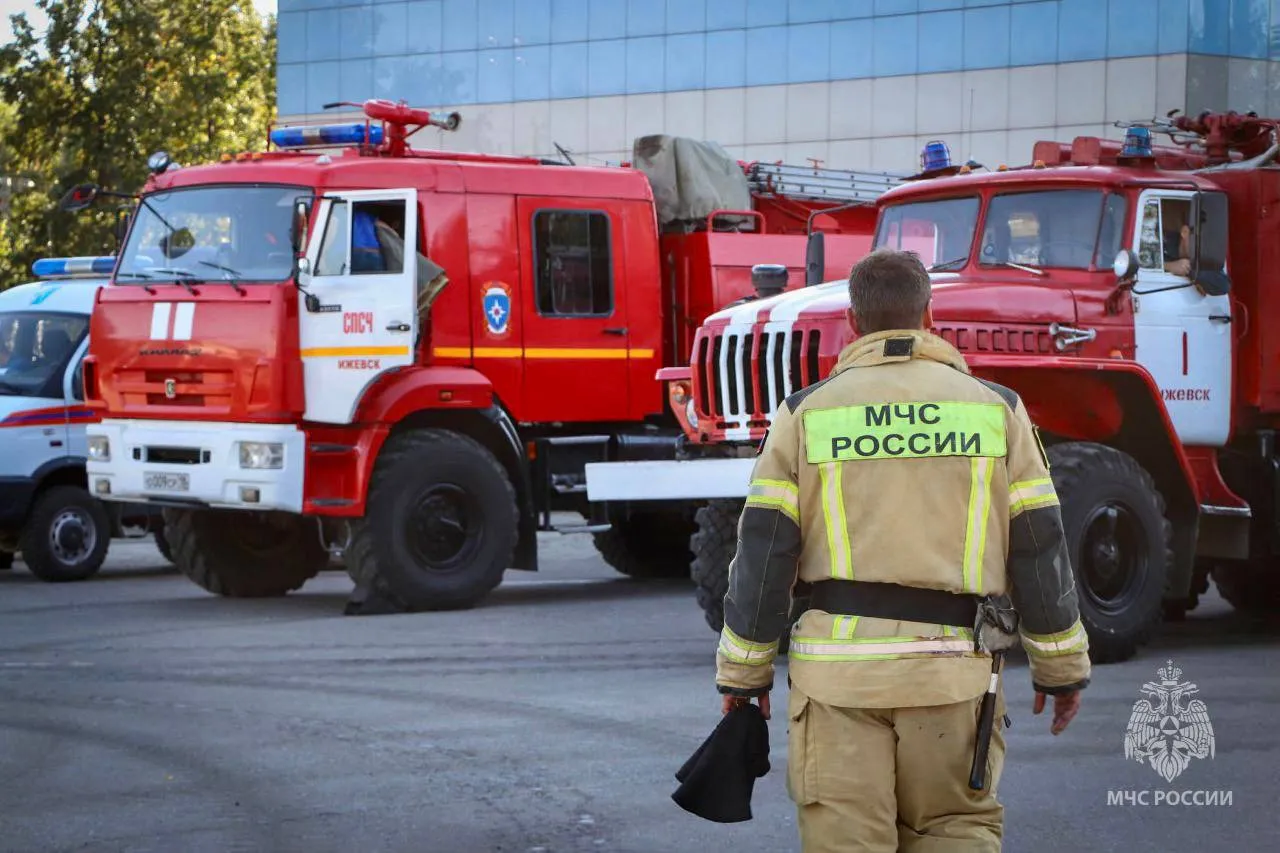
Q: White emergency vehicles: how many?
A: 1